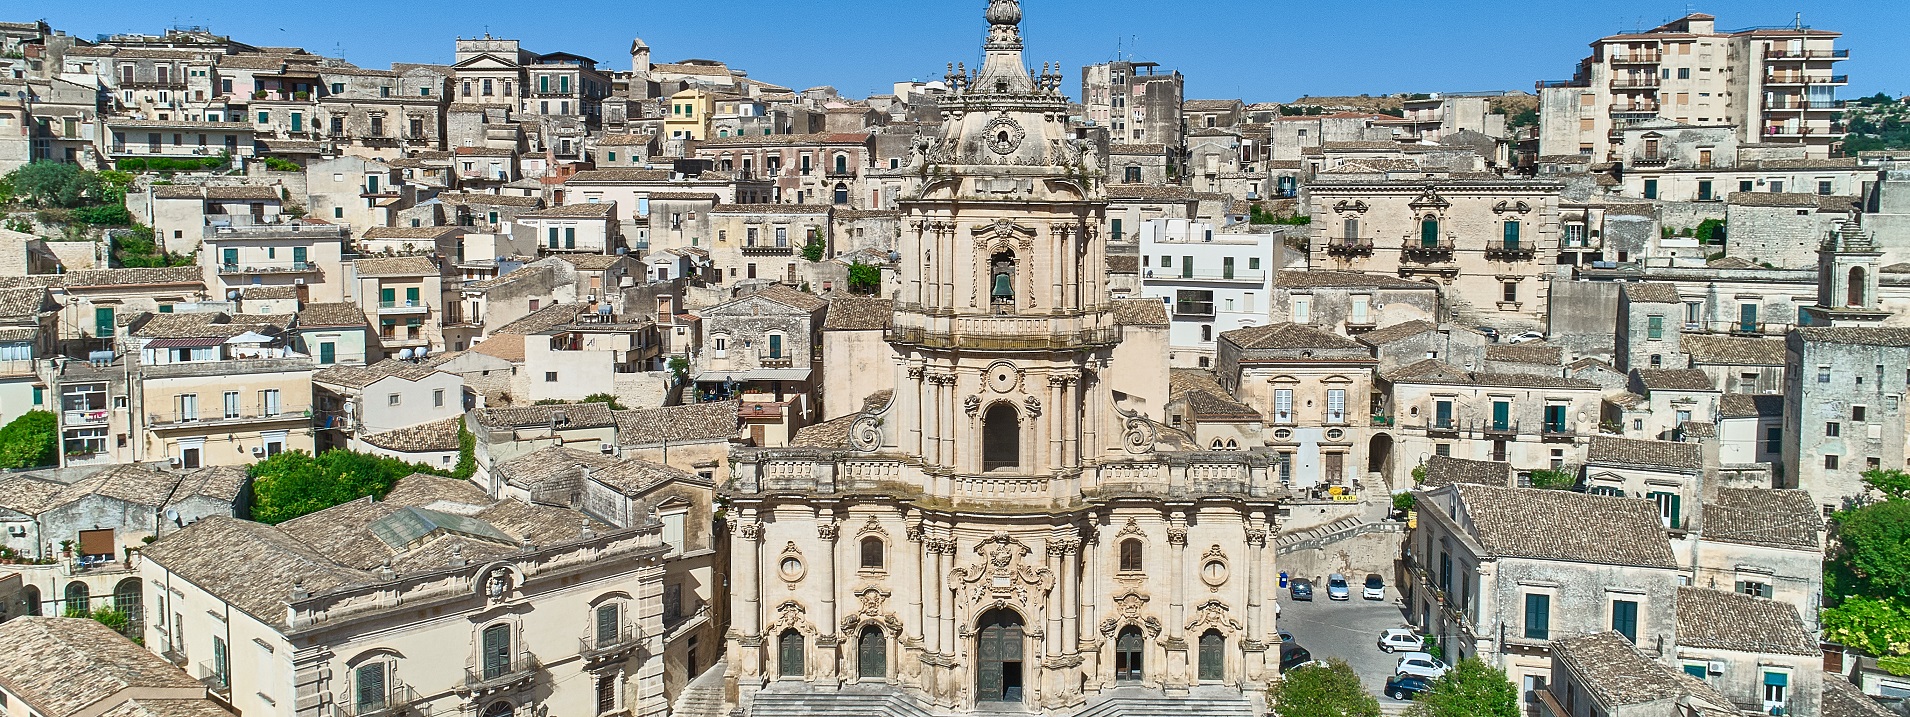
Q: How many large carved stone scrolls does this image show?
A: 2